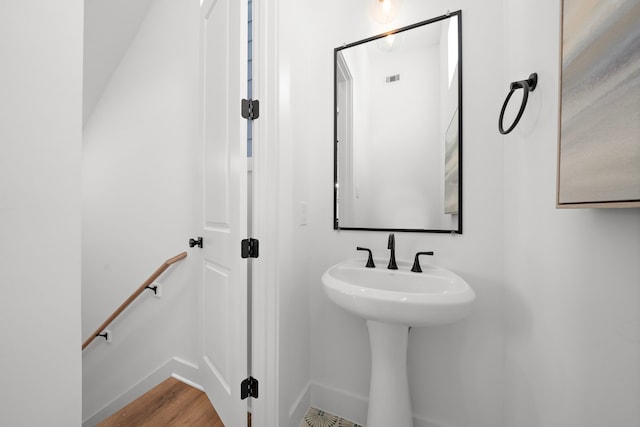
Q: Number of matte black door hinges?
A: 3